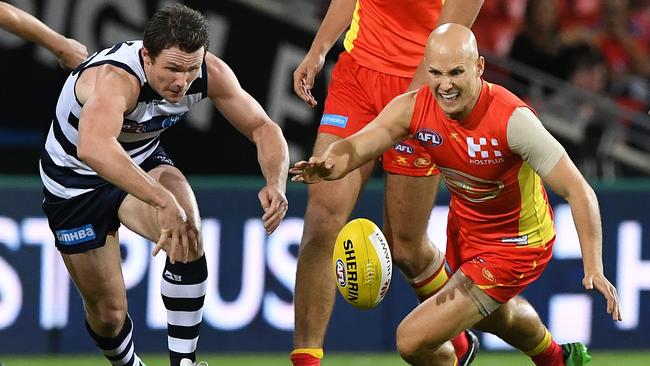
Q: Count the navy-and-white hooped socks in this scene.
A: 2